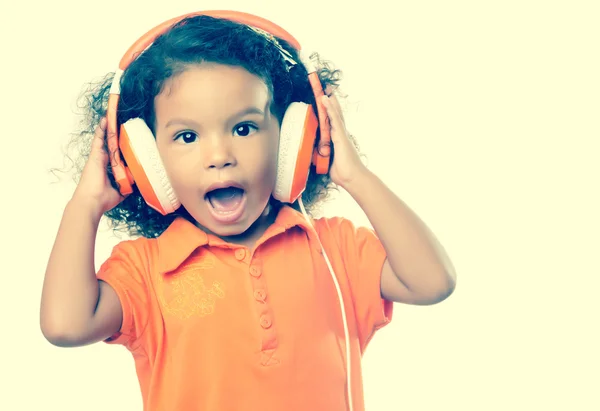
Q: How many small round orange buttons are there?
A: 4